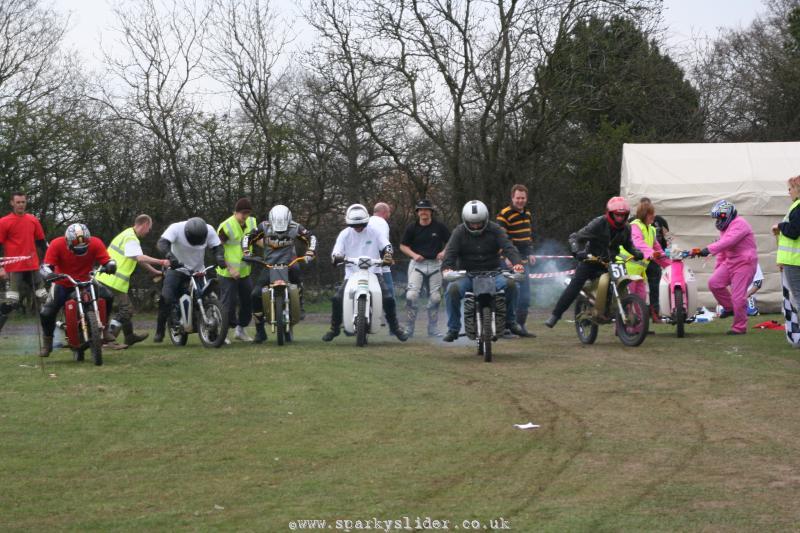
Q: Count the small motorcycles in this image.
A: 7